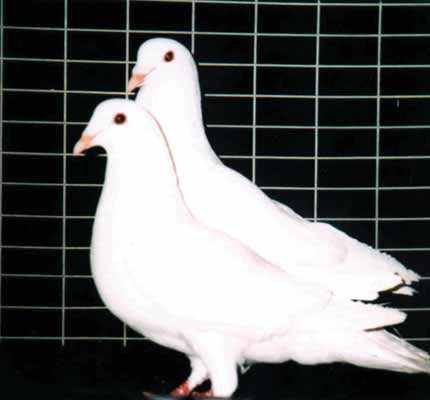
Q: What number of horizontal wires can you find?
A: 12